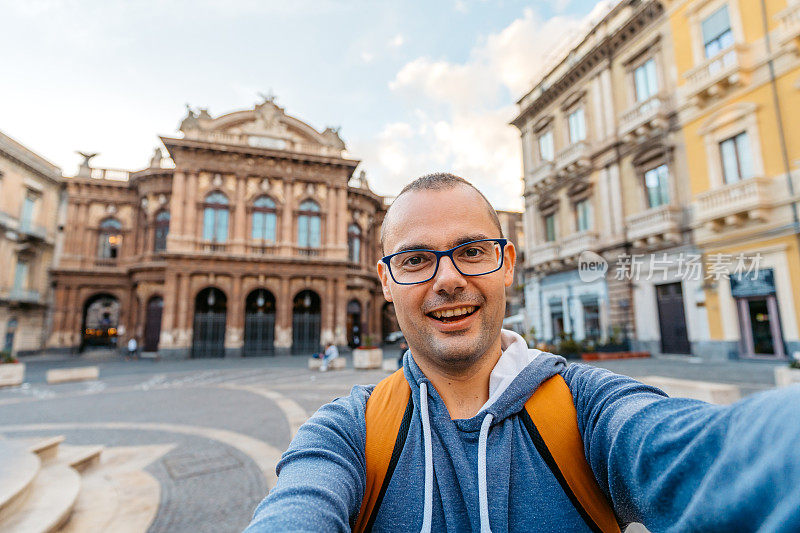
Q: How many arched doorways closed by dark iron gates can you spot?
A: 3